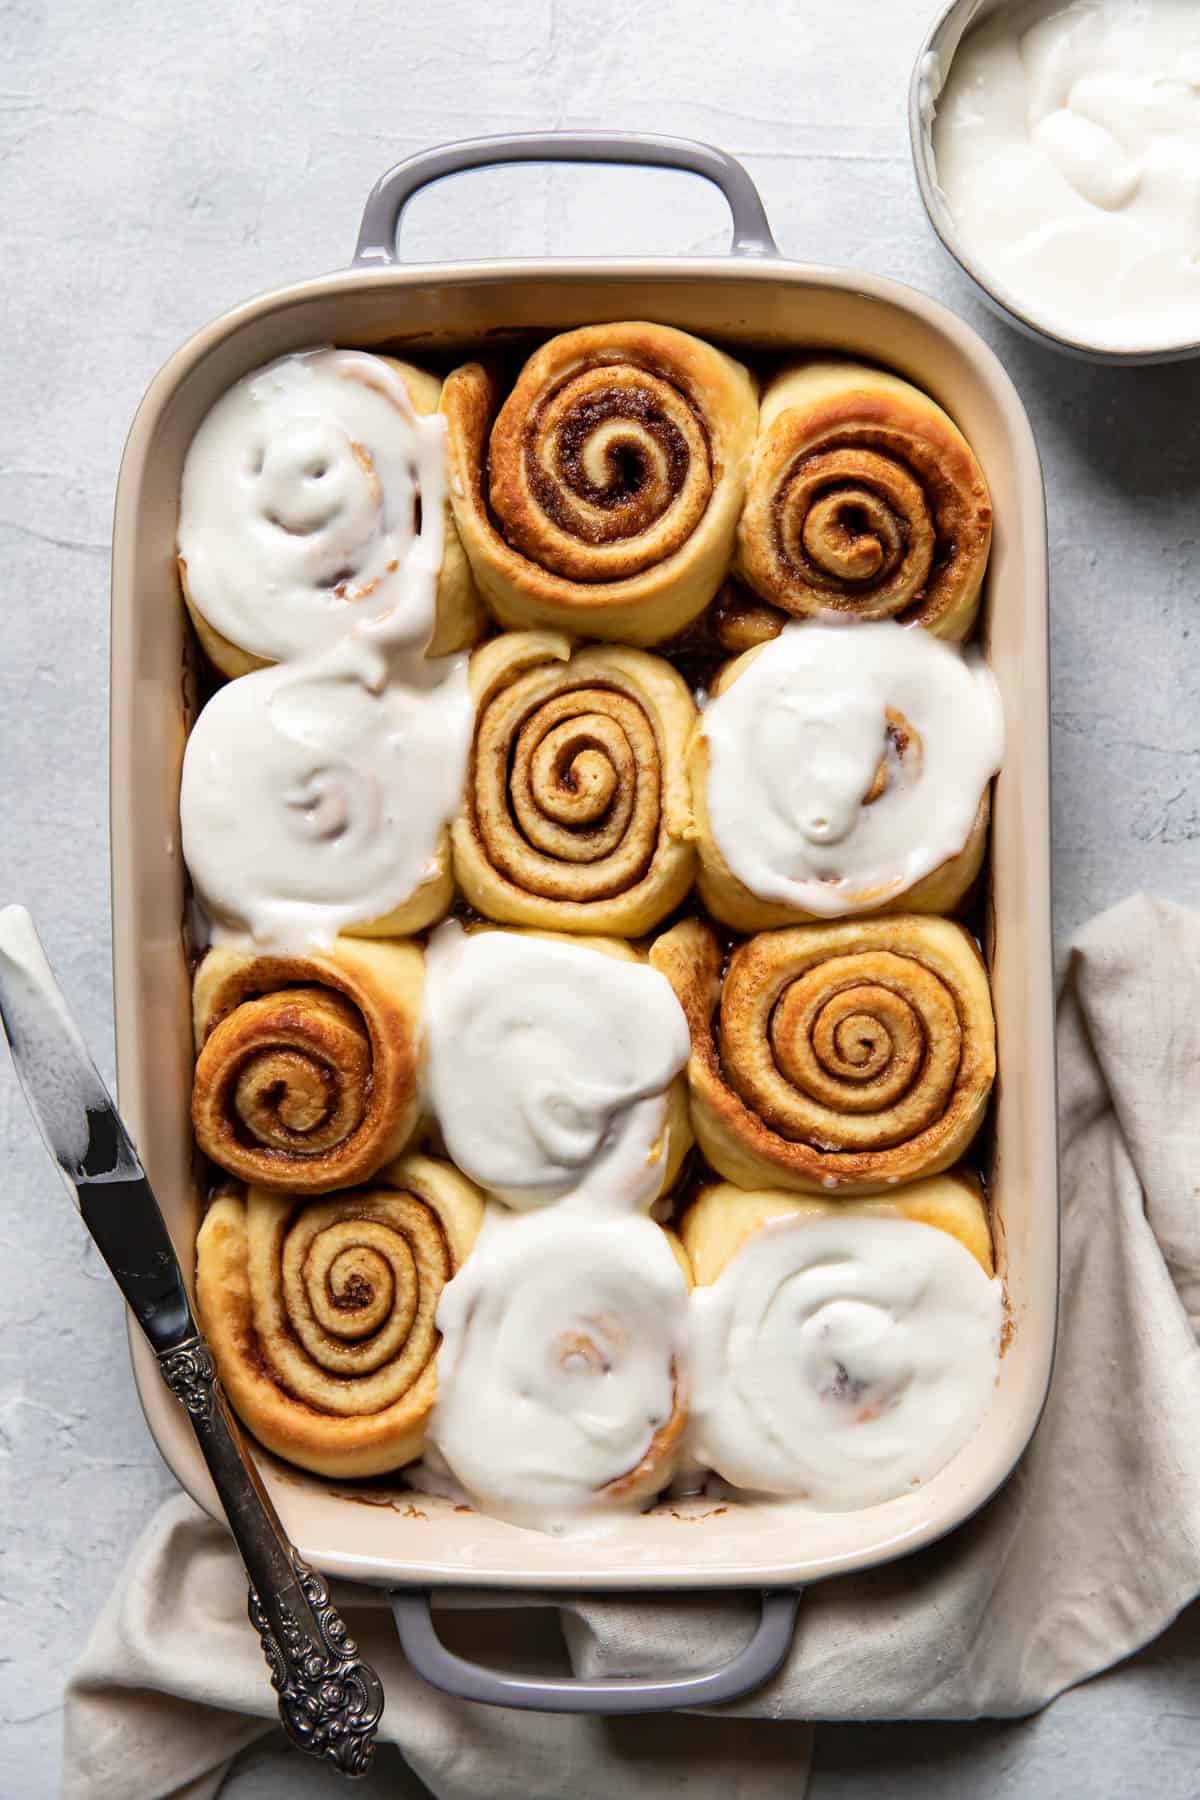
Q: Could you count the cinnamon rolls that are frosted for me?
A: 6